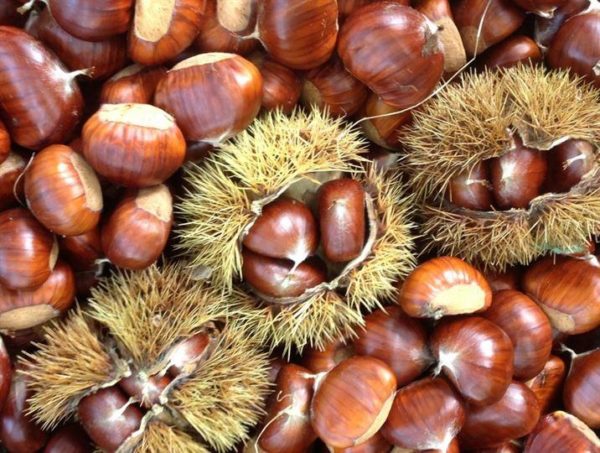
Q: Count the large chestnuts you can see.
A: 3